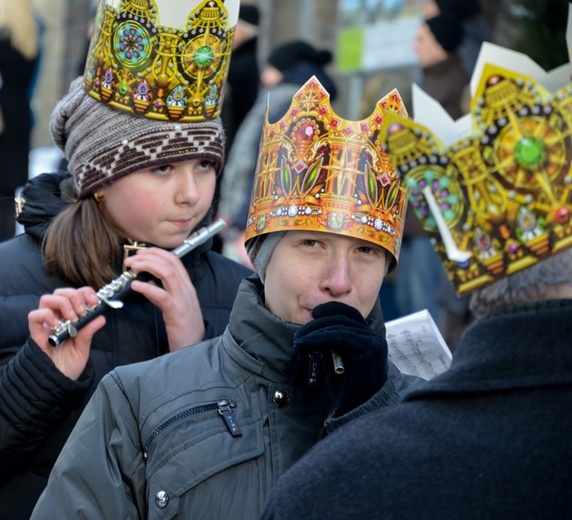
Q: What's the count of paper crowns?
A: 3